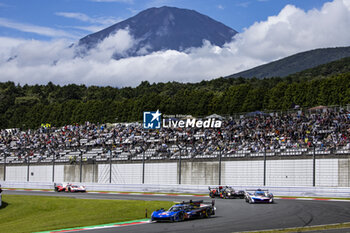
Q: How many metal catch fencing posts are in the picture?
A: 10